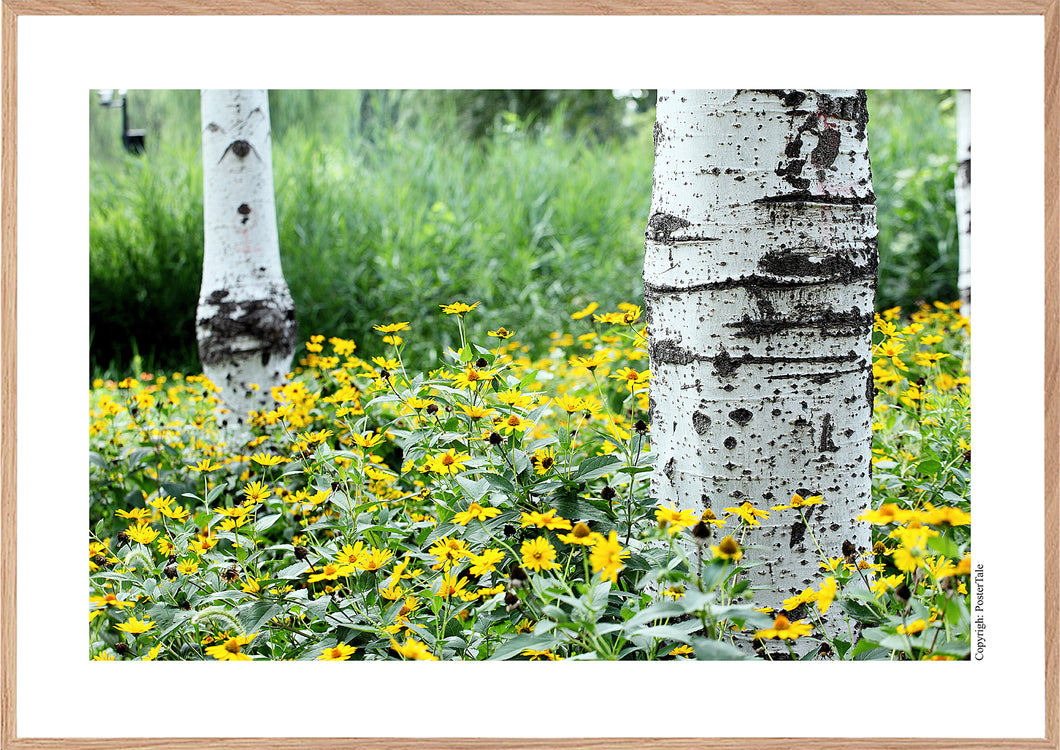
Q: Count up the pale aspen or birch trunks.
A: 3